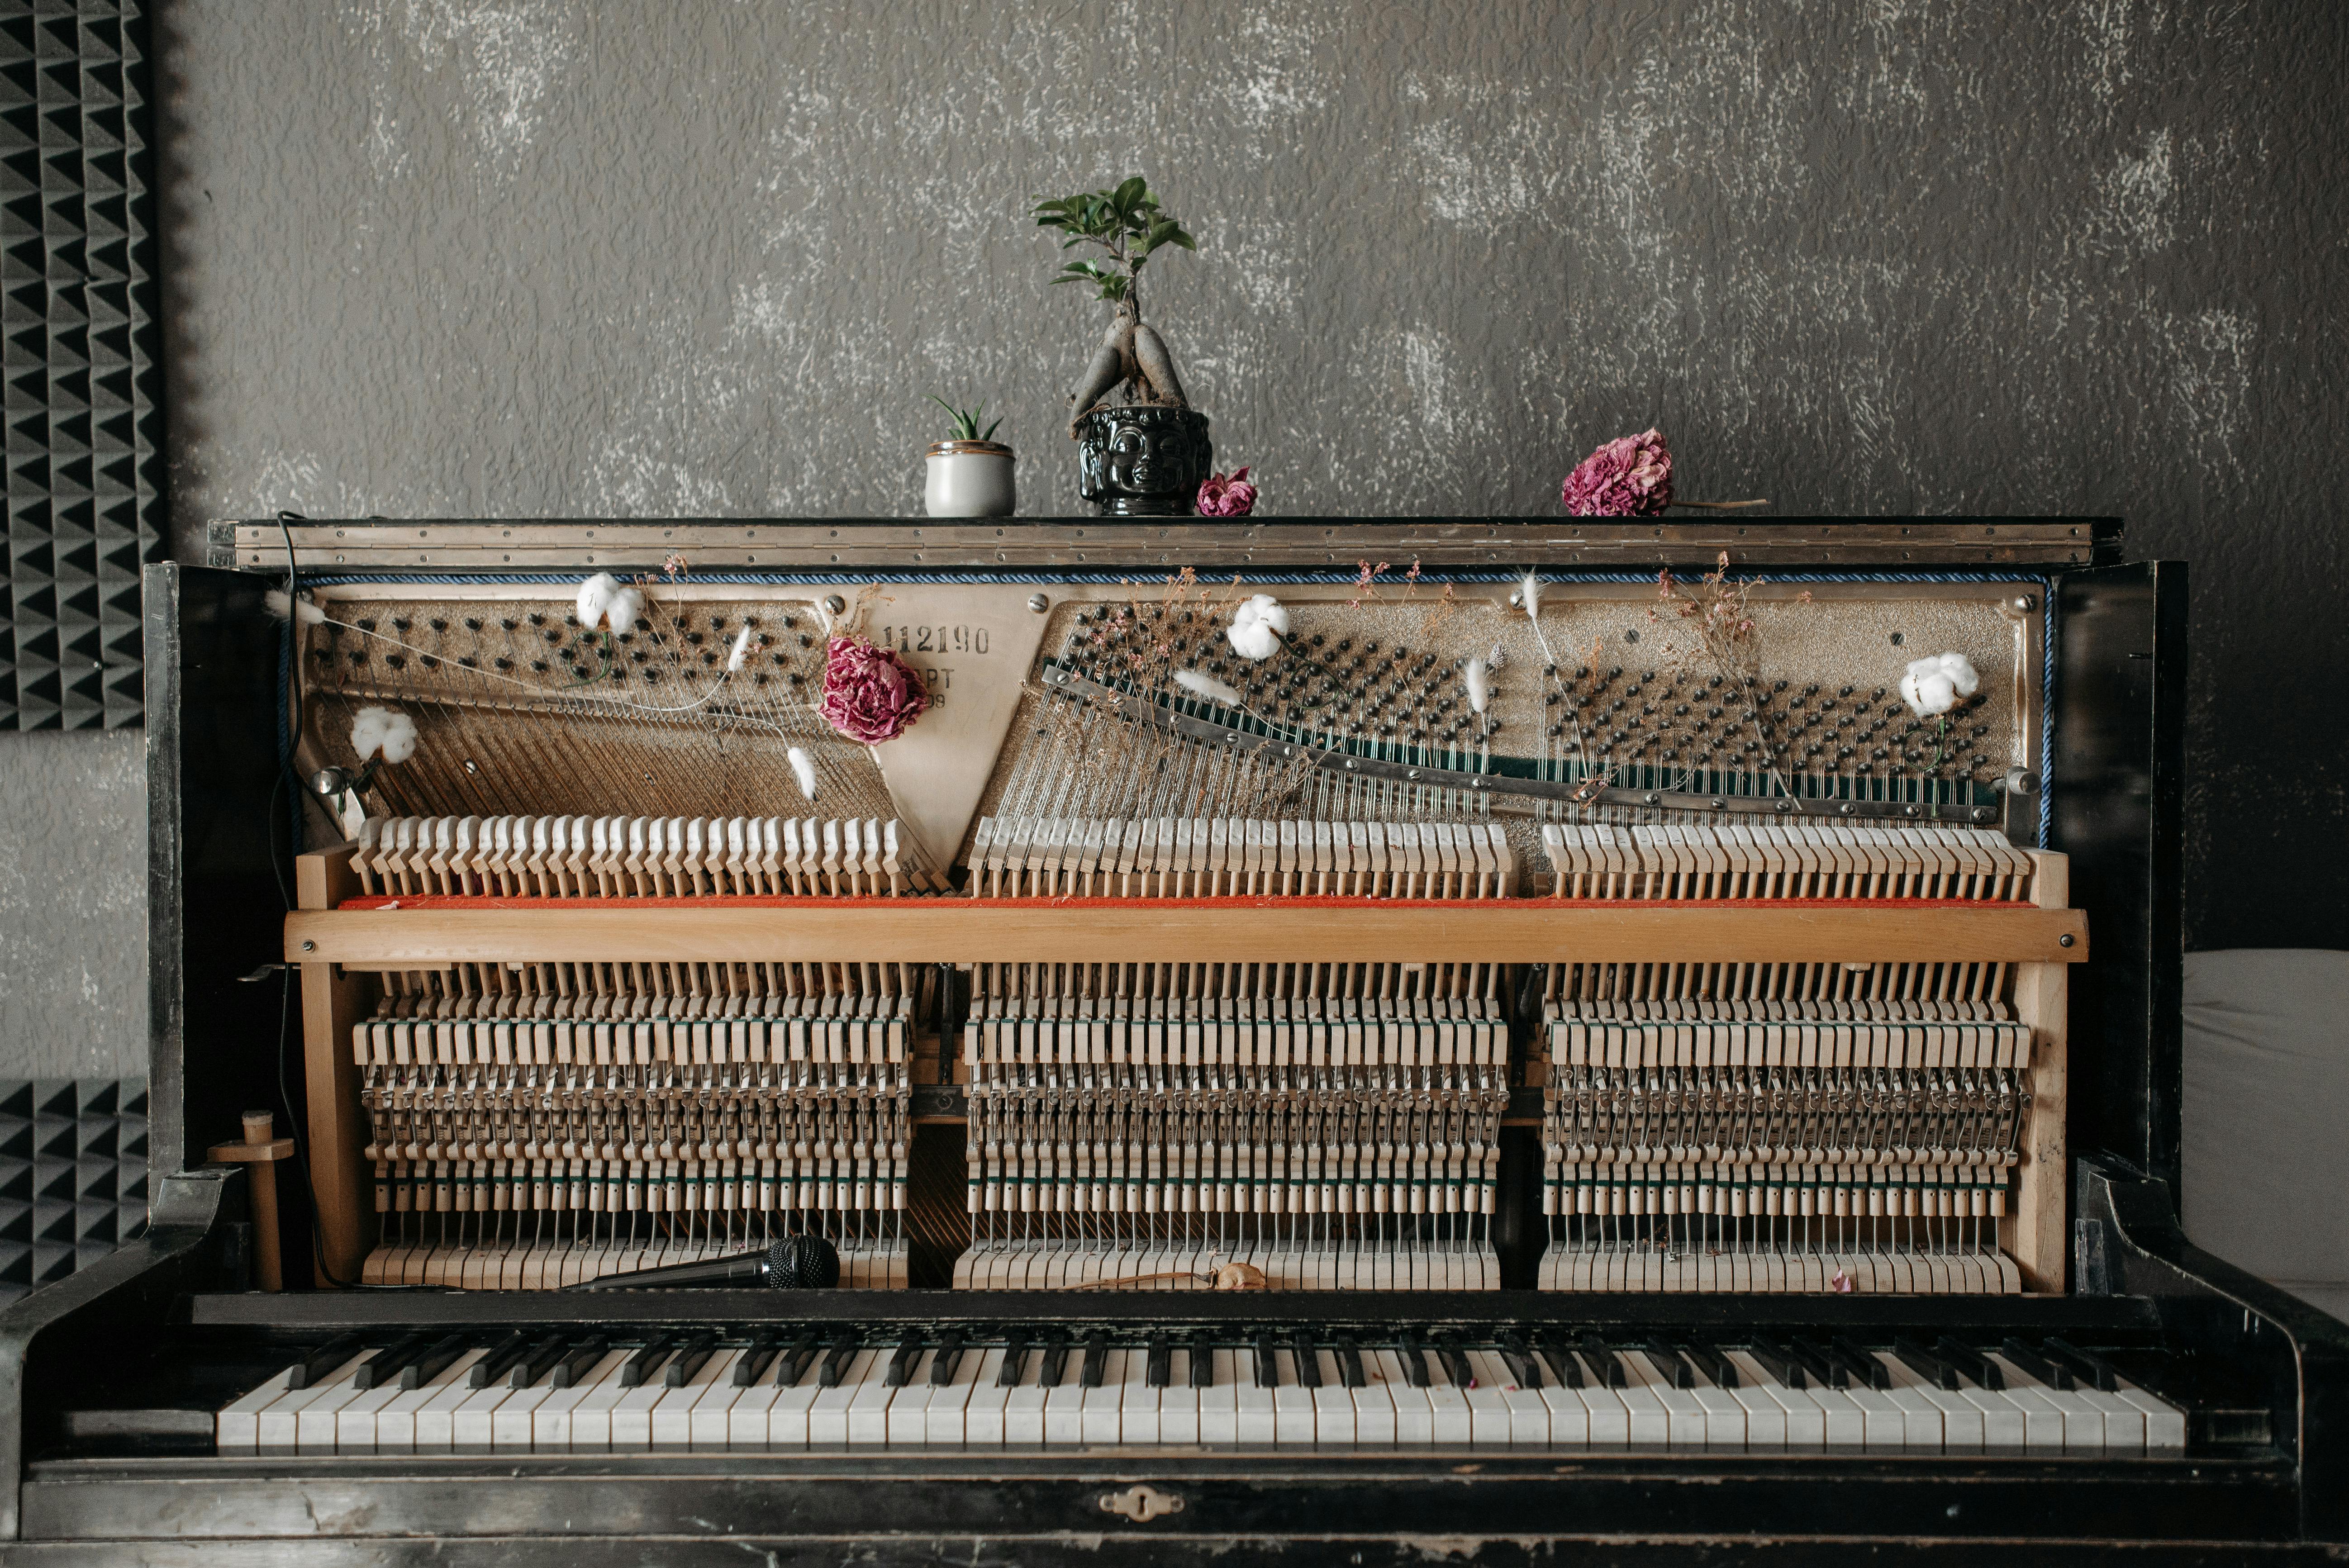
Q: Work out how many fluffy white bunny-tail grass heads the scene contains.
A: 6